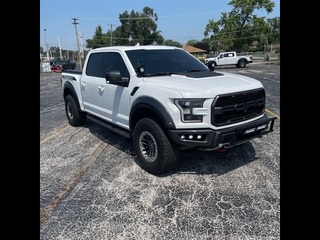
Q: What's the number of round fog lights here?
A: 3